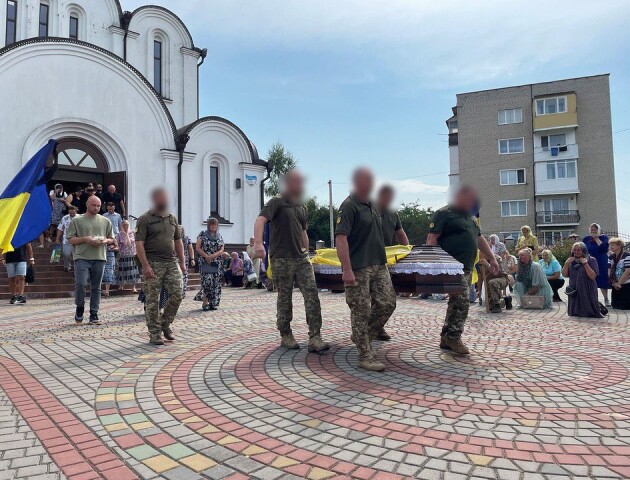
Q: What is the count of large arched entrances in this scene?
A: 1